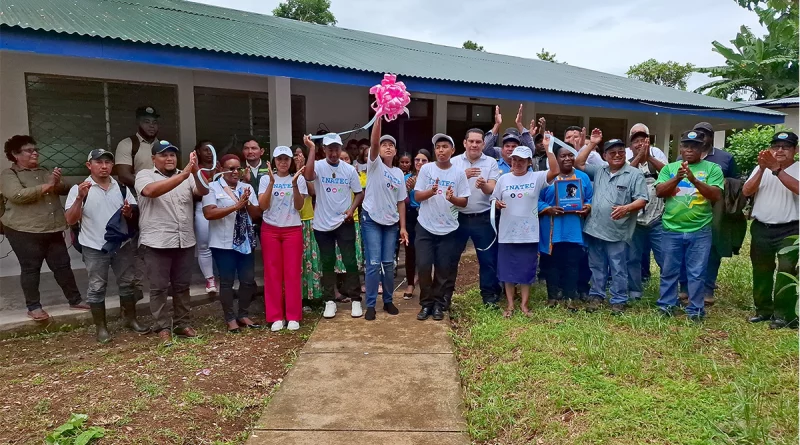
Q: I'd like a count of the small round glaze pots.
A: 0